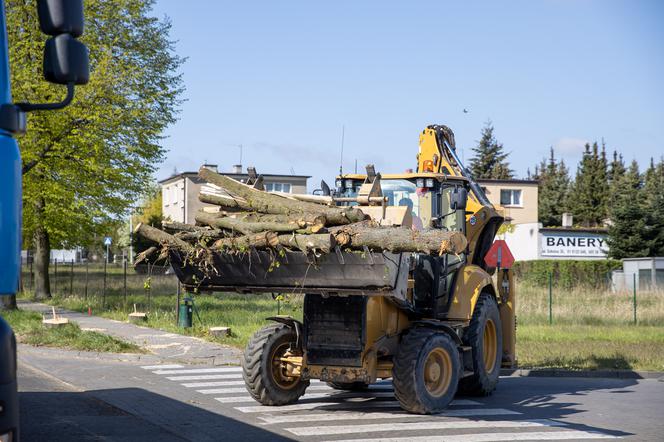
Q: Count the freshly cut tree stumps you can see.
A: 3